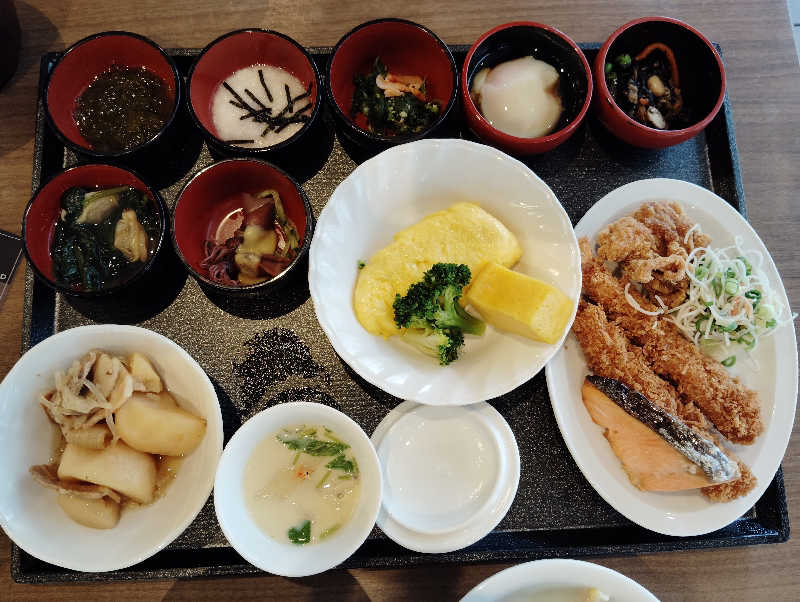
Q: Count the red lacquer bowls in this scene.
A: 7